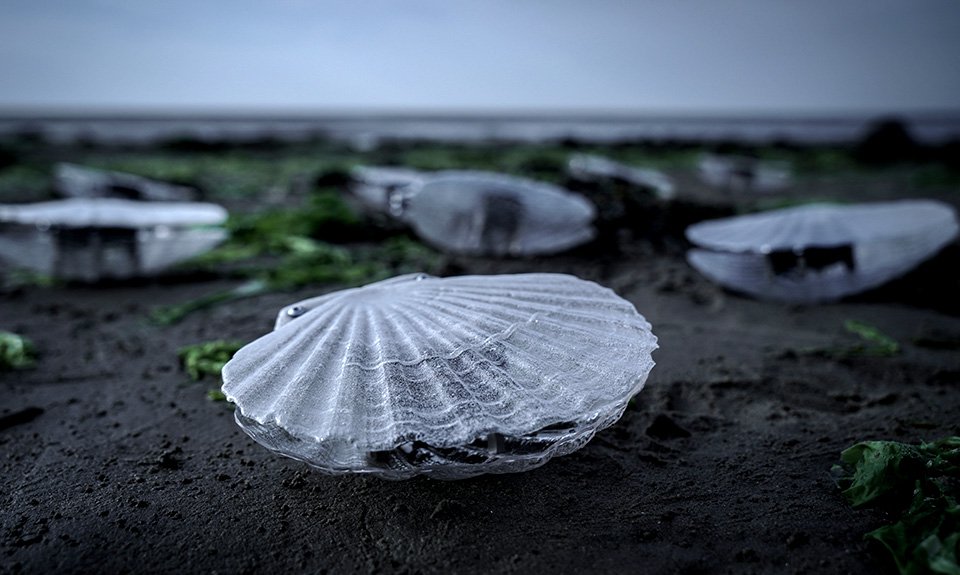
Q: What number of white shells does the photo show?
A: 8